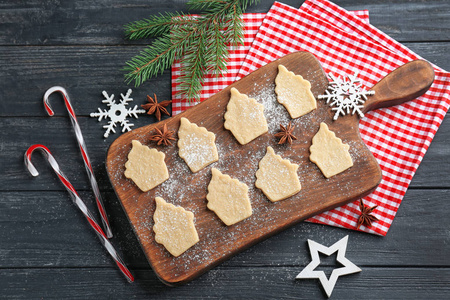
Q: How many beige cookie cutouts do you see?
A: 8